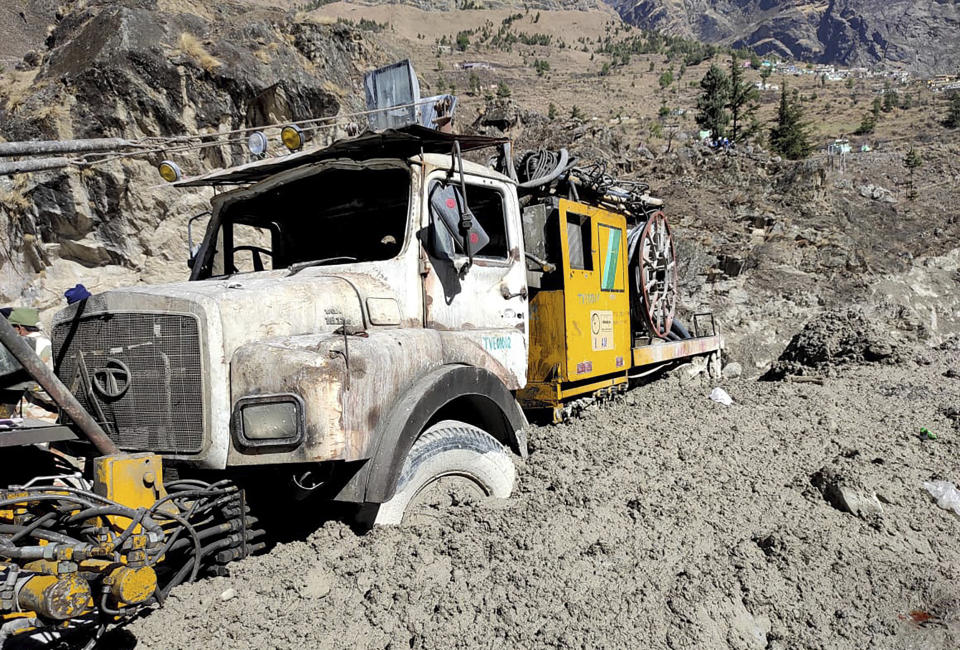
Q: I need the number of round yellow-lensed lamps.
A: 2